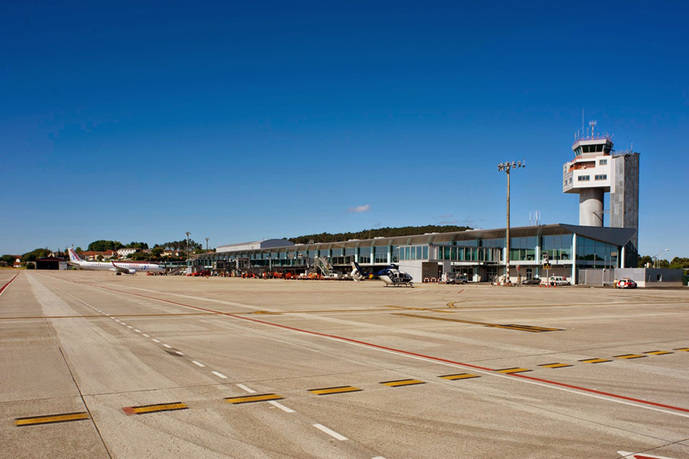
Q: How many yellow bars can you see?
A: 12